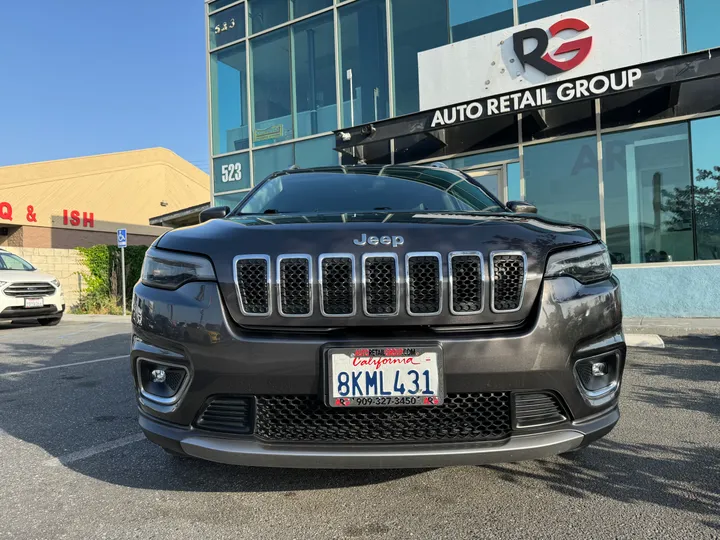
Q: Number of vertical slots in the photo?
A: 7